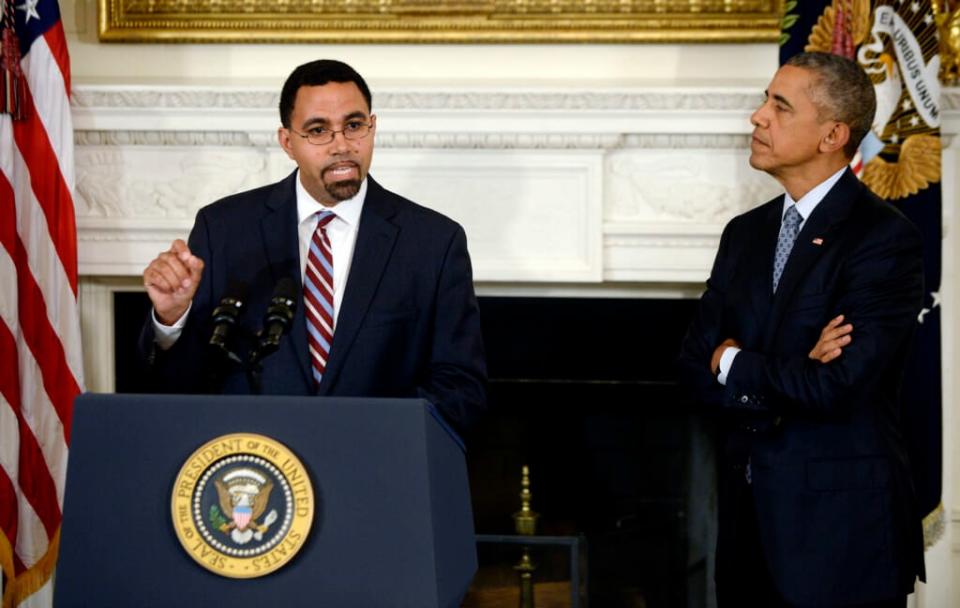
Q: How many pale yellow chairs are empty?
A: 0